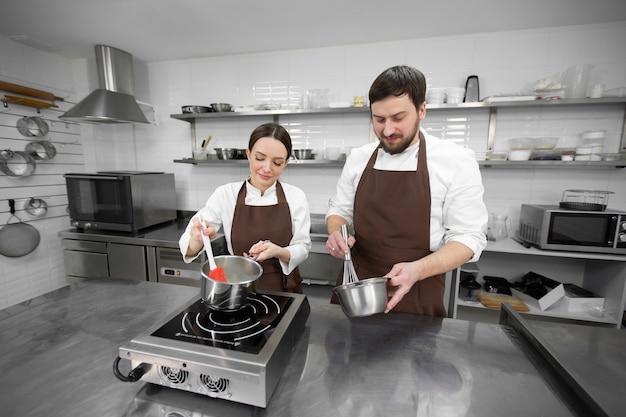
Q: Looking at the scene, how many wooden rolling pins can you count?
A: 2